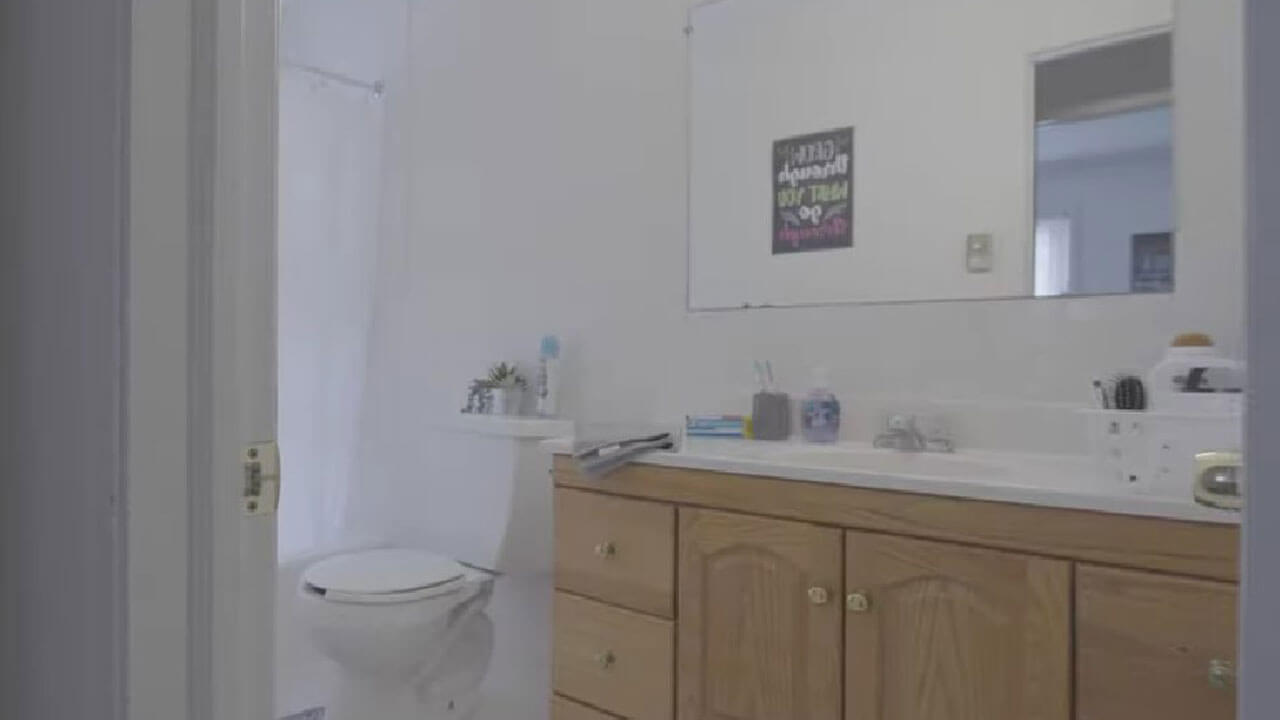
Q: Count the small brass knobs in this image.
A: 5